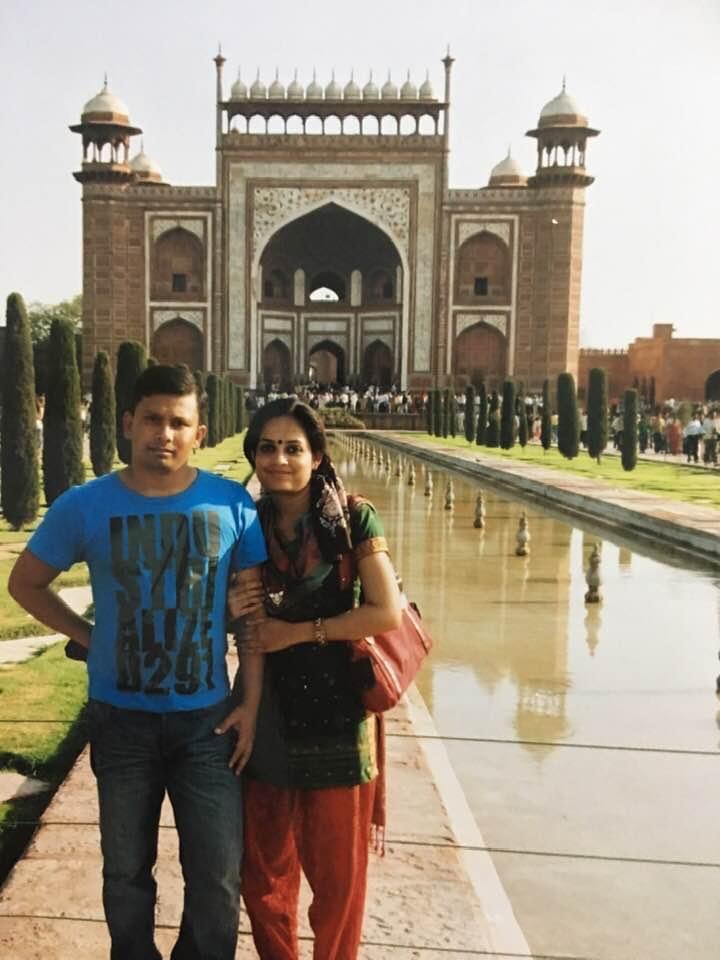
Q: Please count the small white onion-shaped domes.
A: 11